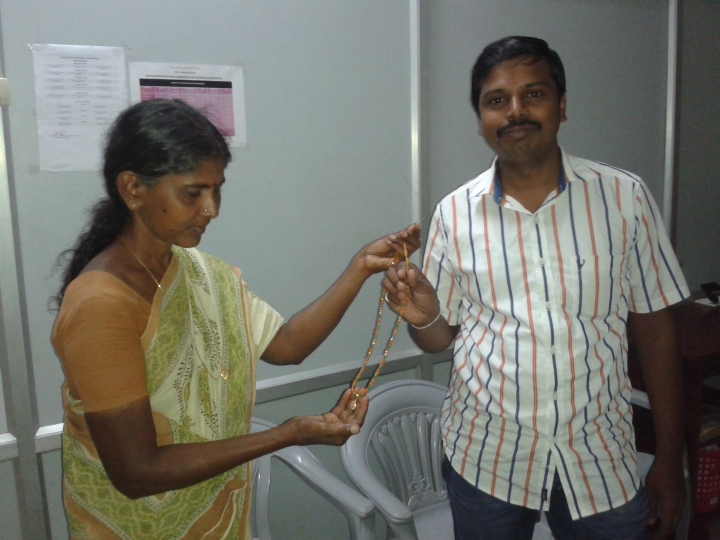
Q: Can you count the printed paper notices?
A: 2